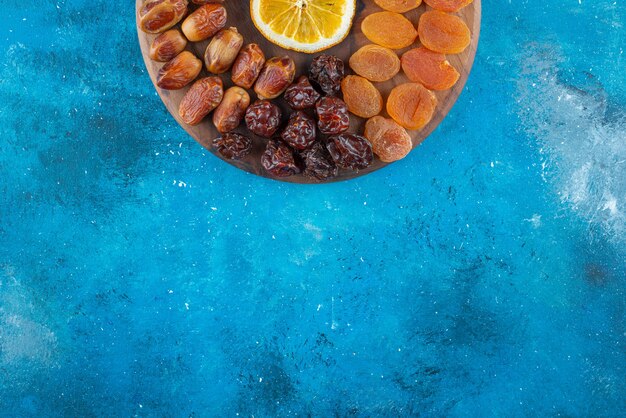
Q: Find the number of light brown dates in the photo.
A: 10